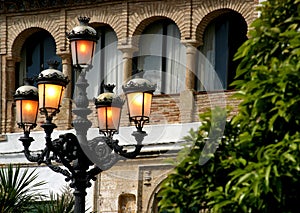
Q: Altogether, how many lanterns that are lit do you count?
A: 5